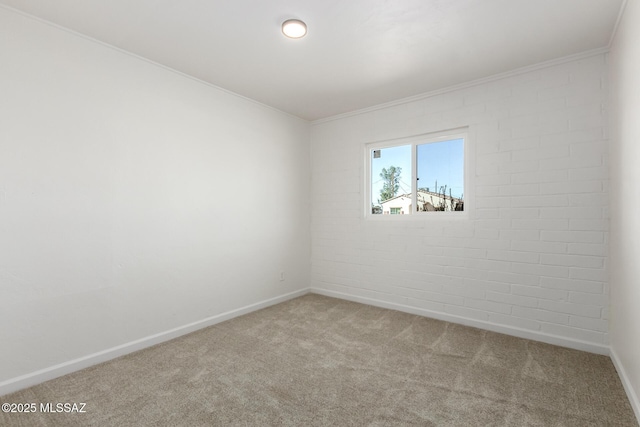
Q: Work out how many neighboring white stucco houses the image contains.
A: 1